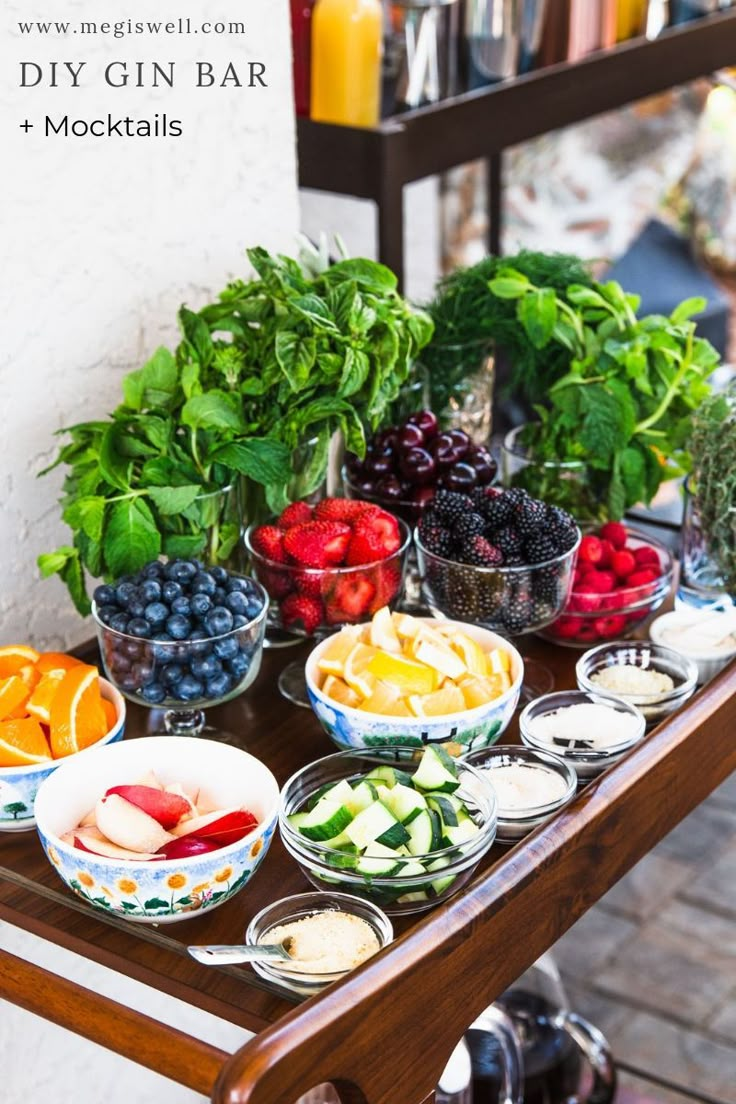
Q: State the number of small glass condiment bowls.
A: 4